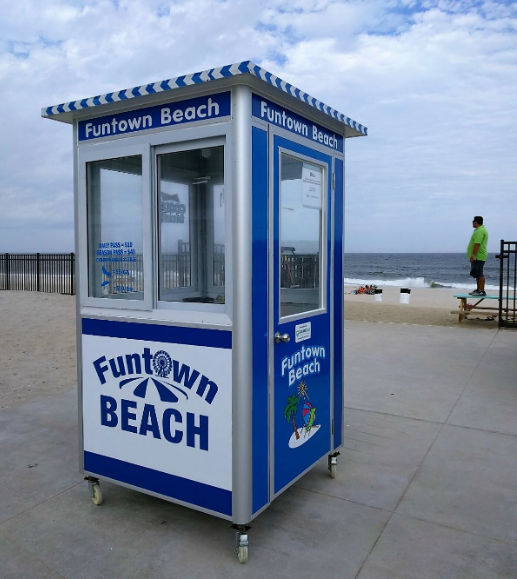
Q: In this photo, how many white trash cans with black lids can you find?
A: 2